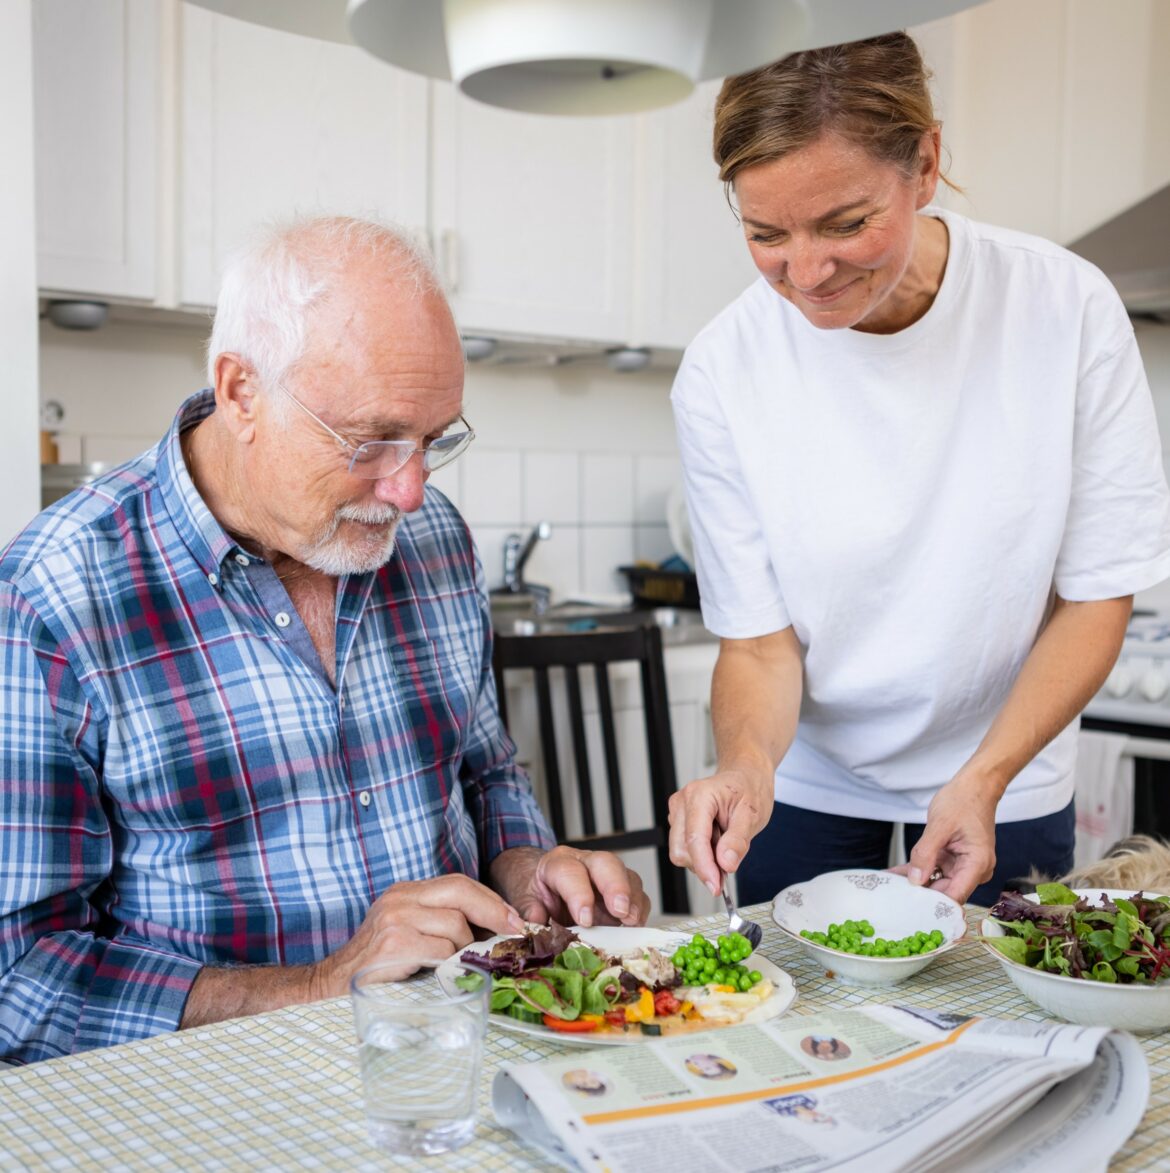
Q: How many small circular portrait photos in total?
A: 3